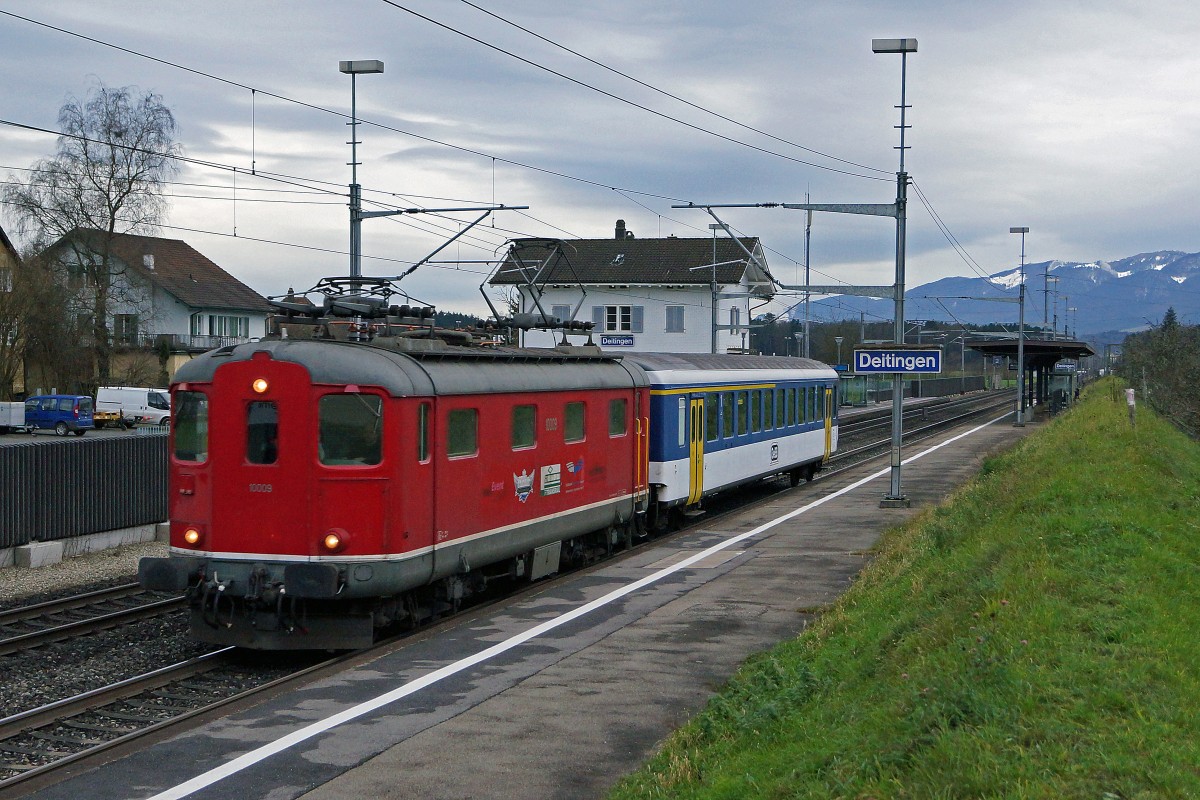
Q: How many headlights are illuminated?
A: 3